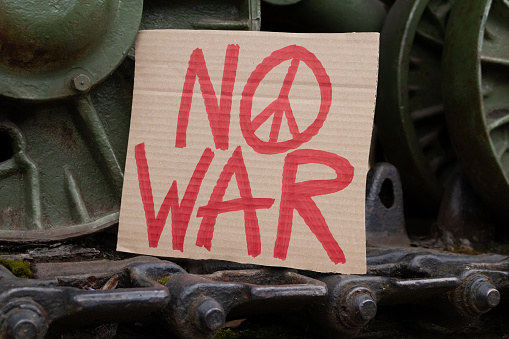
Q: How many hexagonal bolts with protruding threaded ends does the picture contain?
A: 4